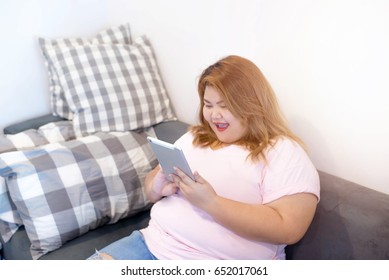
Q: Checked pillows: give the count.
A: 4